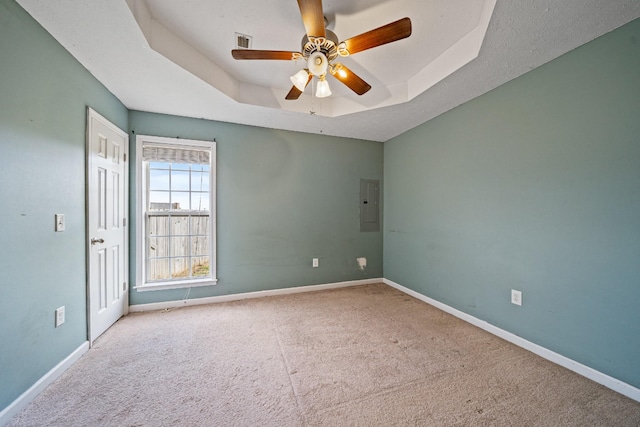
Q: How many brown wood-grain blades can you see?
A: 5